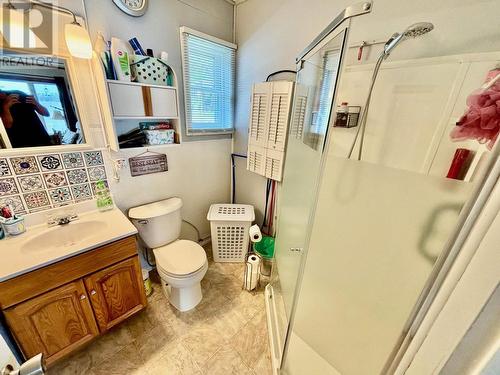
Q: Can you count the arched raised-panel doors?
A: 2